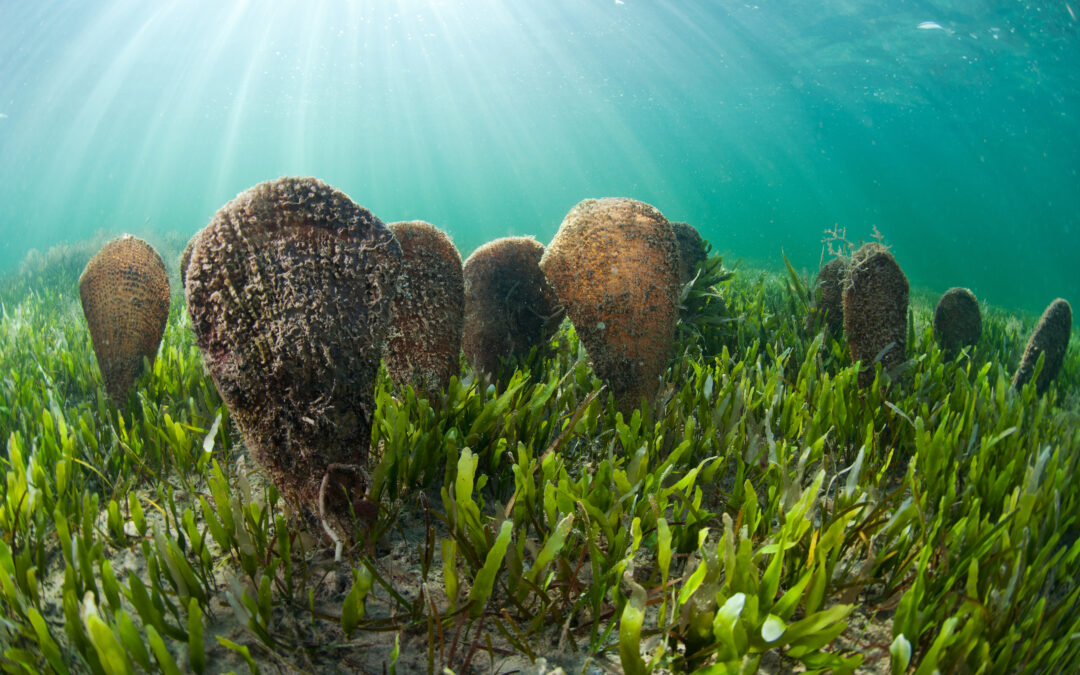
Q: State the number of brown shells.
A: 11